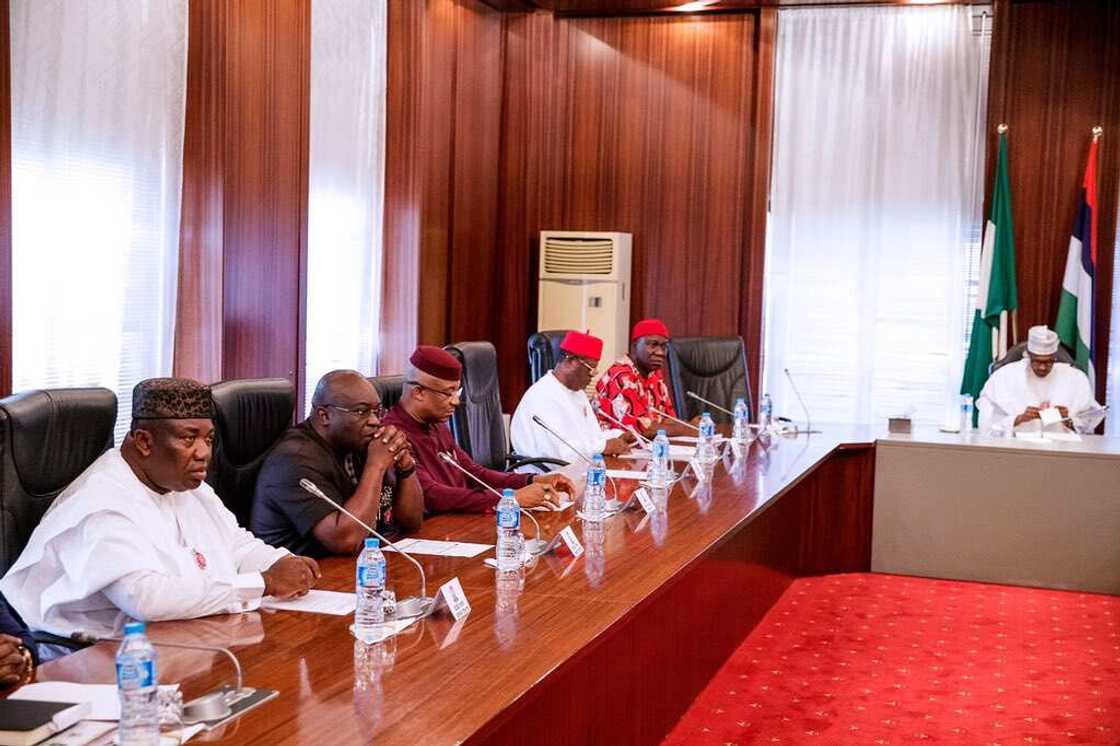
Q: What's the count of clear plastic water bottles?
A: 9